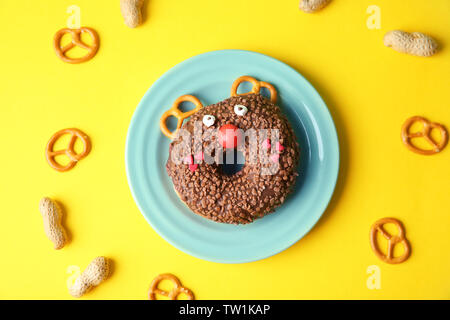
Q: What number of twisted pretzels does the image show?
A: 7